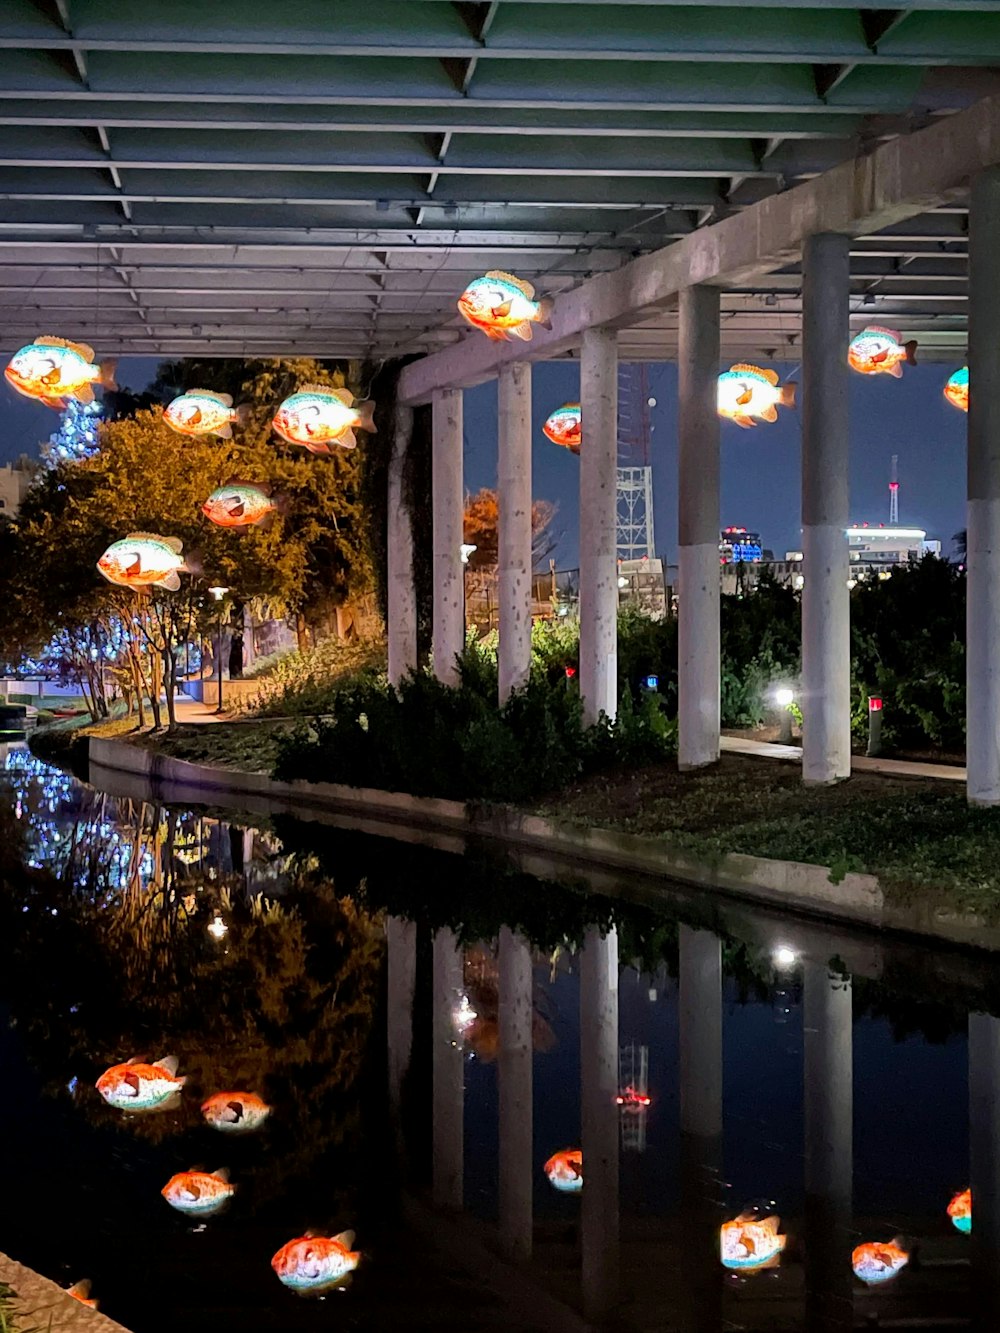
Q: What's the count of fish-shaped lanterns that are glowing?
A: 10